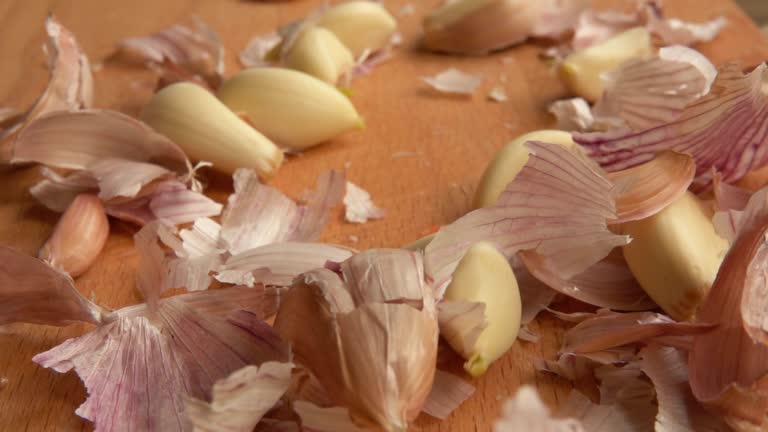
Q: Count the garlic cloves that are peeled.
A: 8